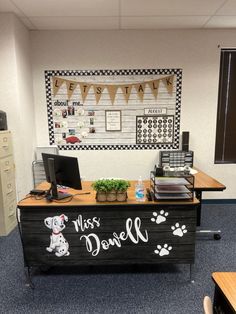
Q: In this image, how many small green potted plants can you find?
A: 3